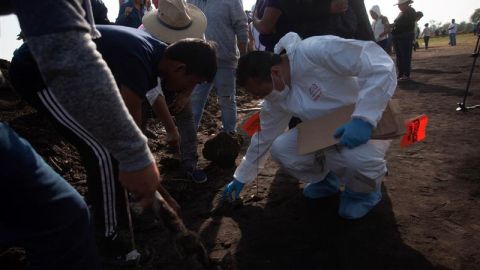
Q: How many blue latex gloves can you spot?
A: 2